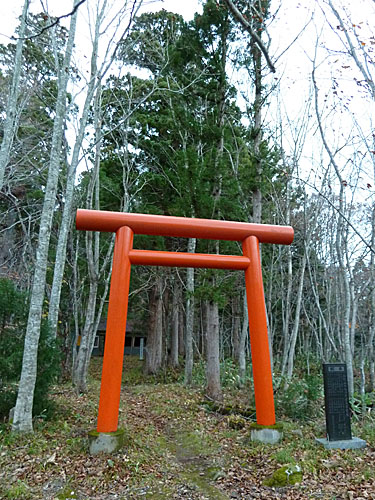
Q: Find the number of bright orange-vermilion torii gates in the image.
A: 1